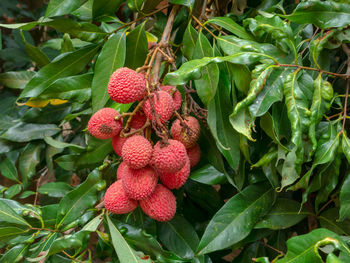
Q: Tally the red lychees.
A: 15